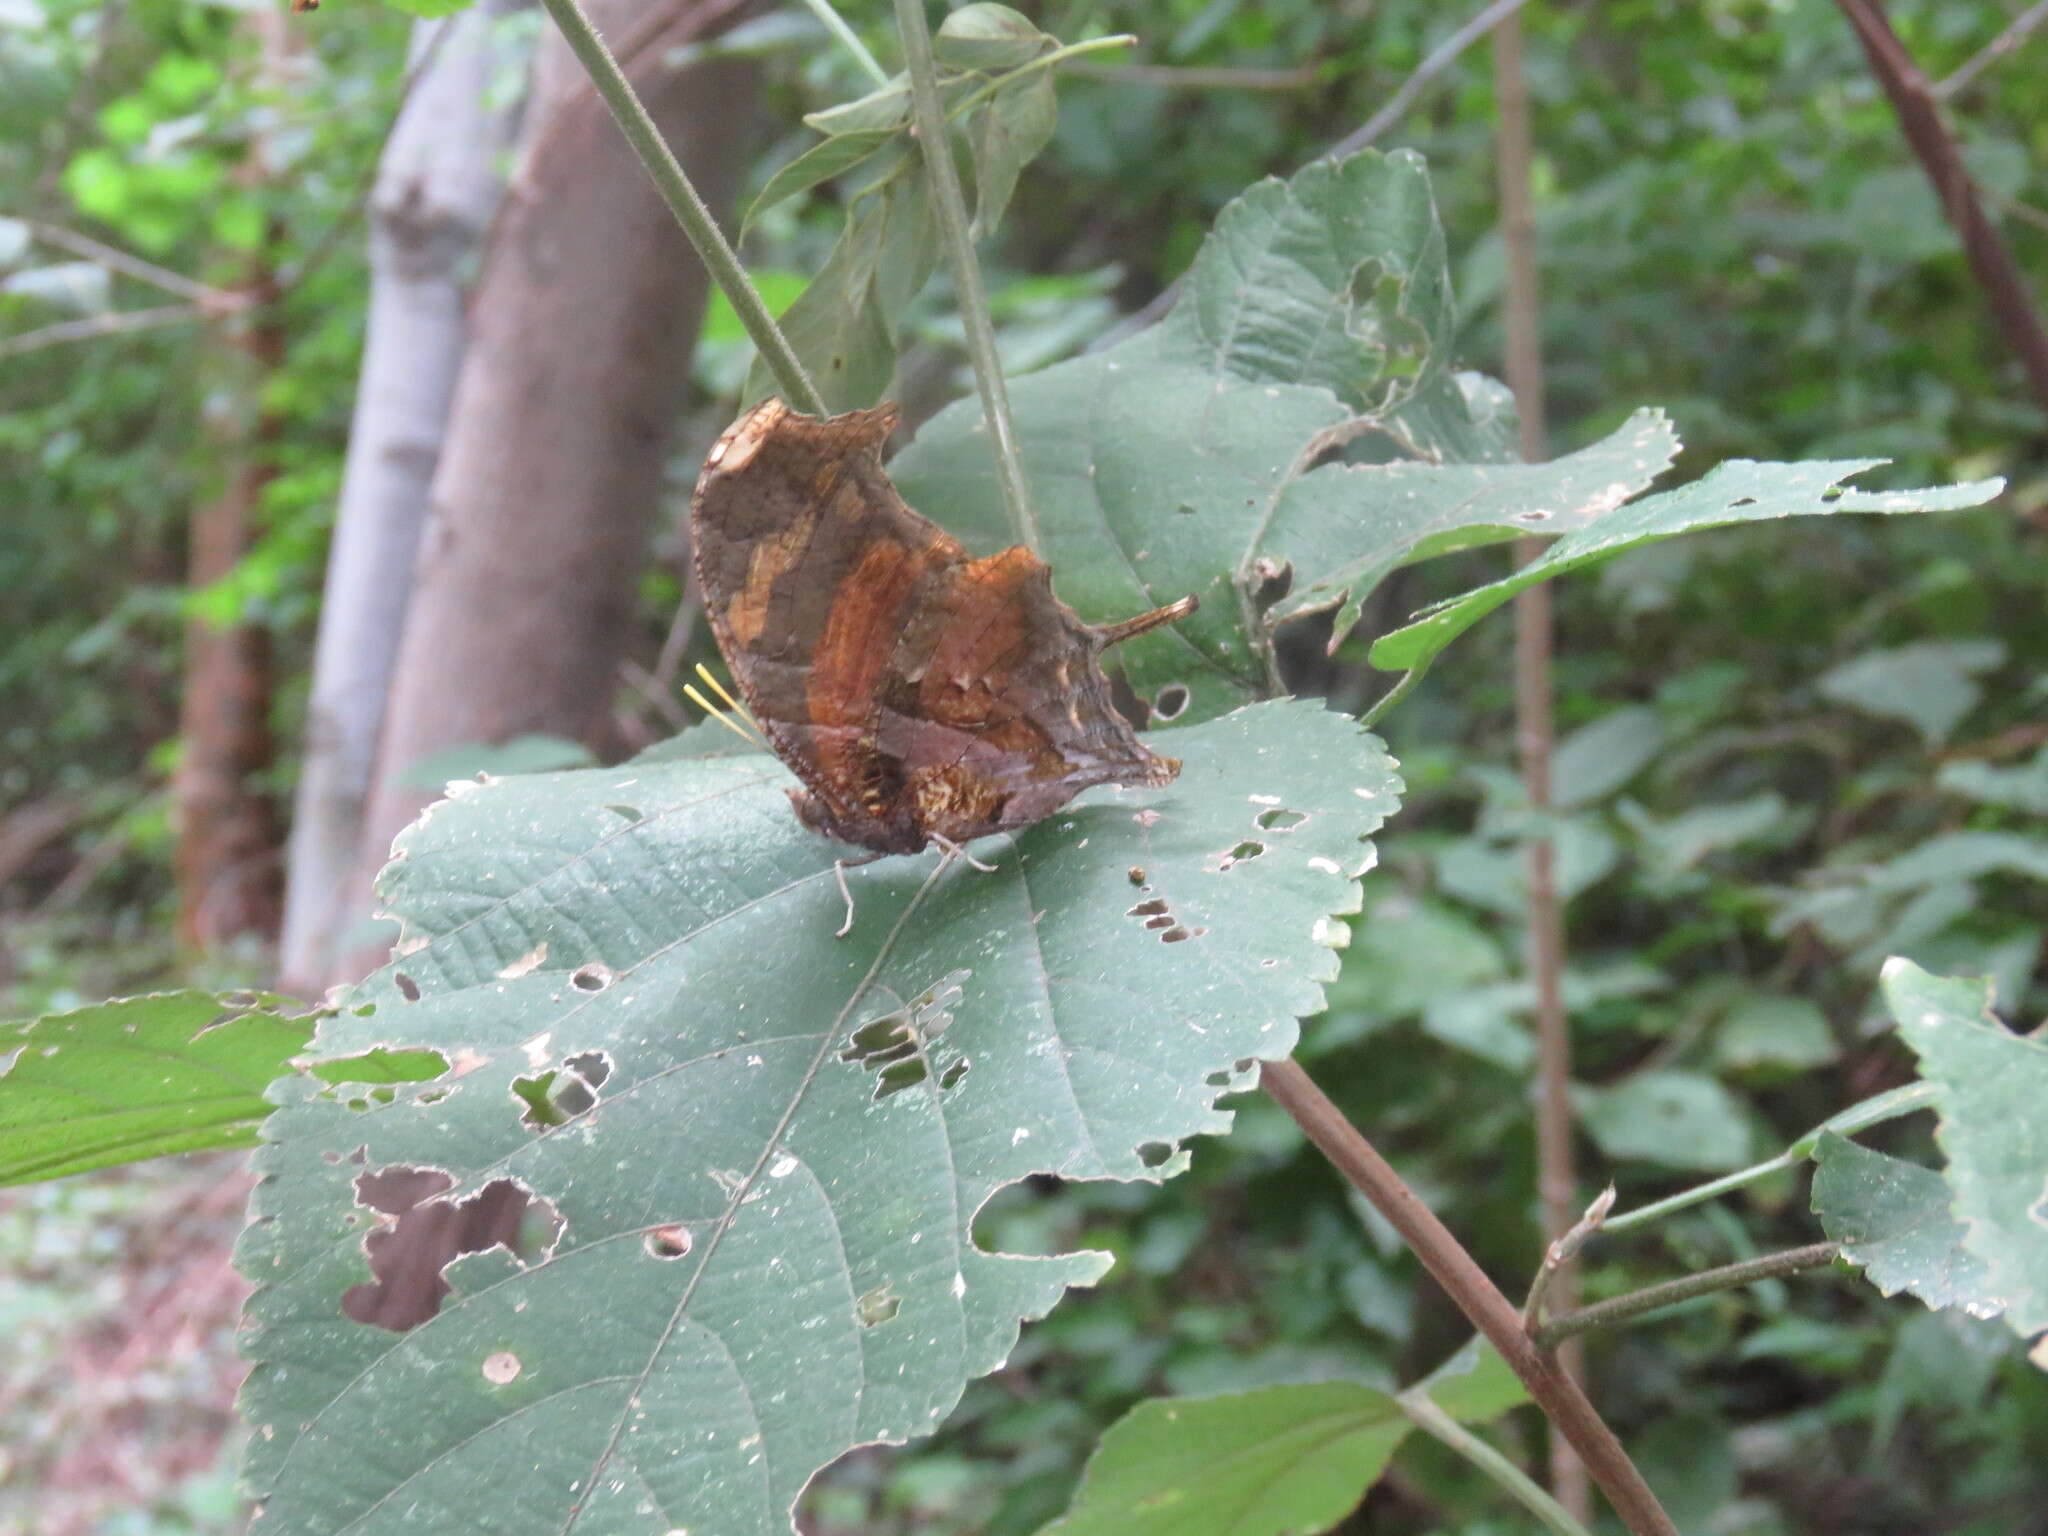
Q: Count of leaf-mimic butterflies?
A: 1